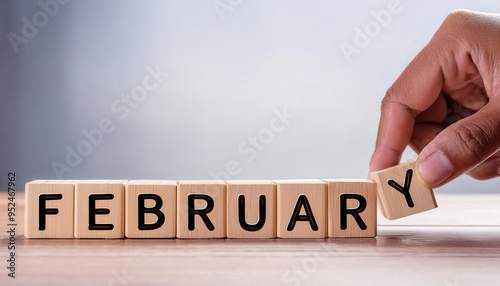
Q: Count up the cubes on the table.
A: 7